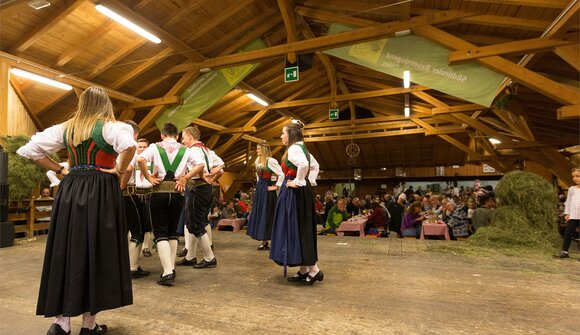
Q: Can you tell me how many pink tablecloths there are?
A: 3